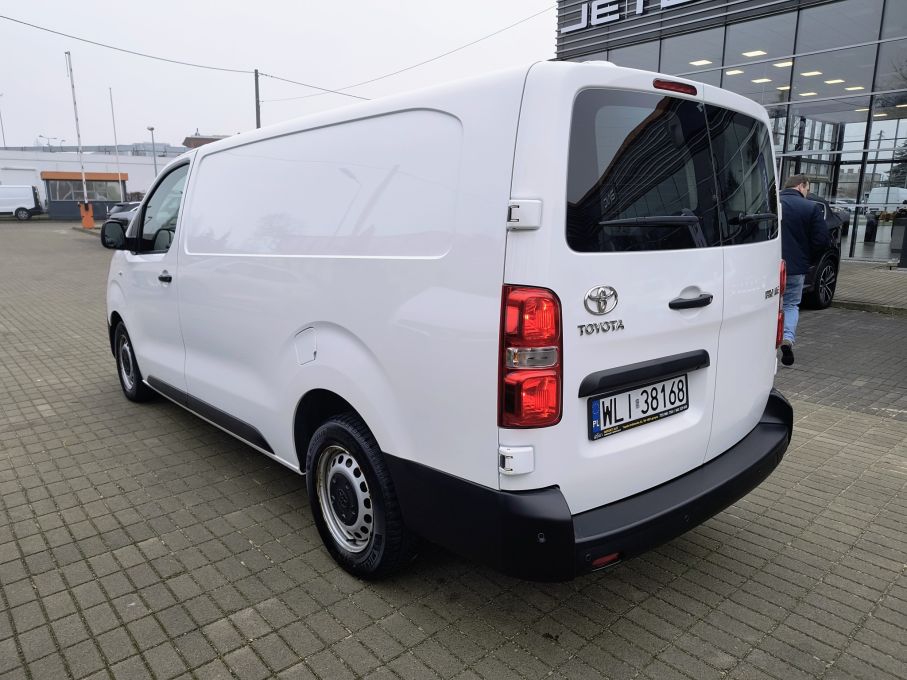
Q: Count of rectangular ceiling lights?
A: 13